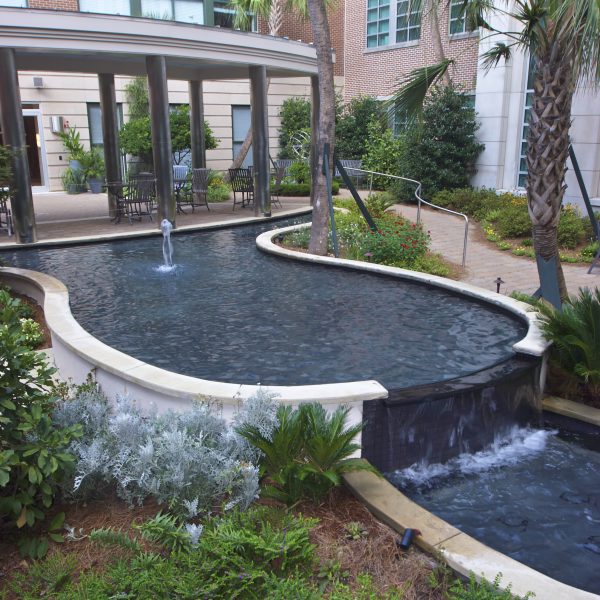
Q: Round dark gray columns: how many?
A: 6